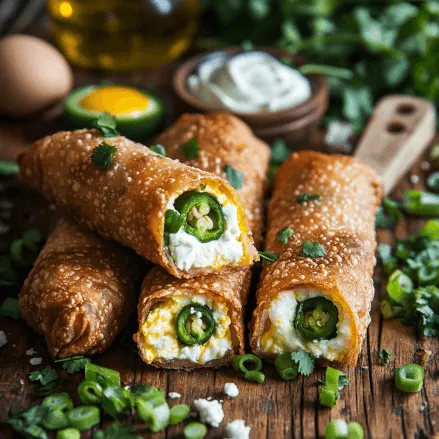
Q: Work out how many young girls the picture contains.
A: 0